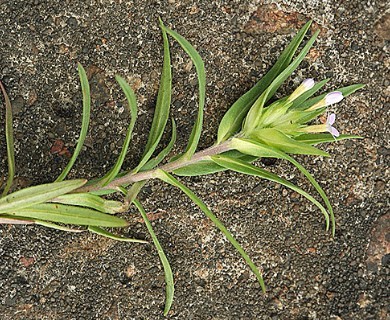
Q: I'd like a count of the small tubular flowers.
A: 3